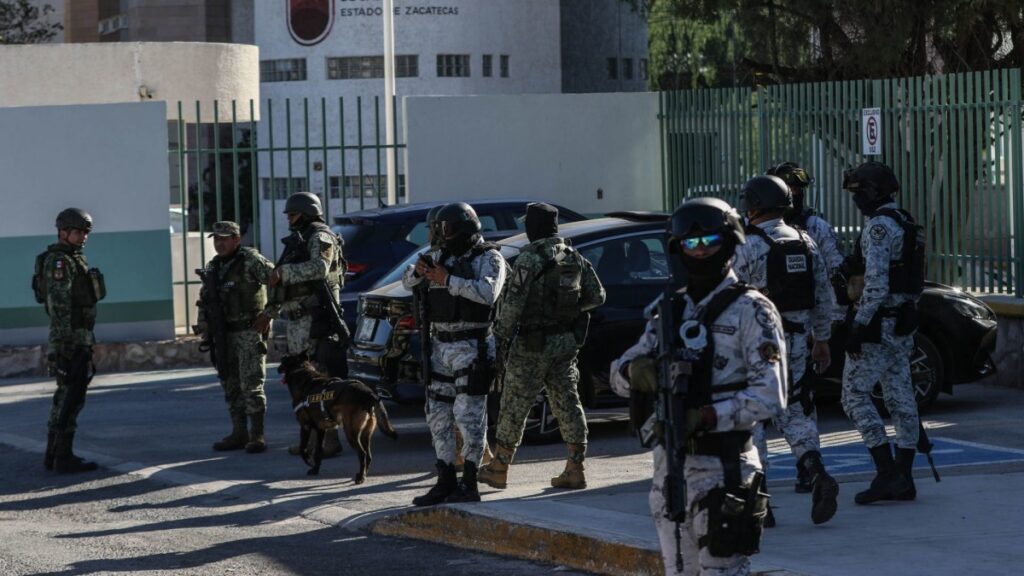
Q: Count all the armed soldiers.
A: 10